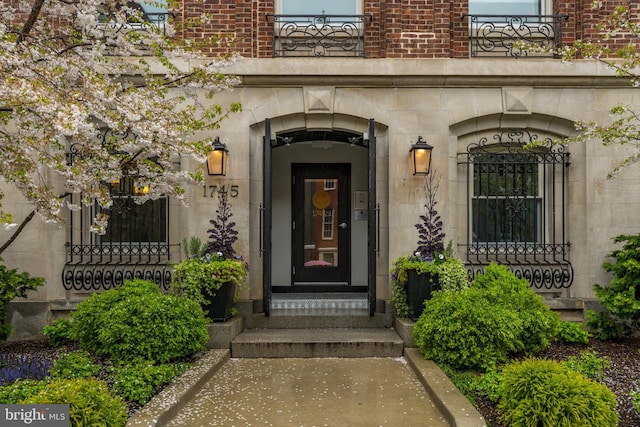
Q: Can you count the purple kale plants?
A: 2